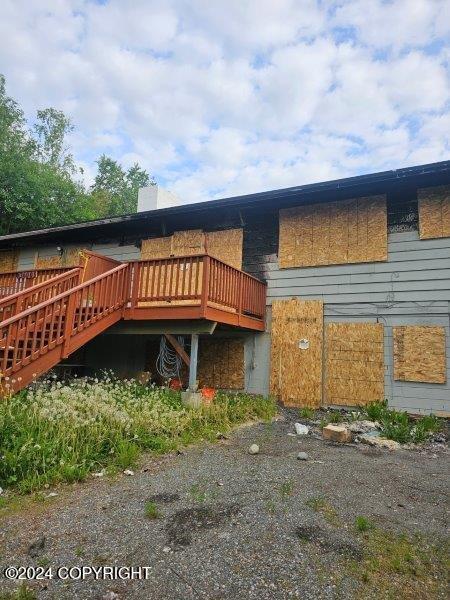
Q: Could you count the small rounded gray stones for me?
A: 2